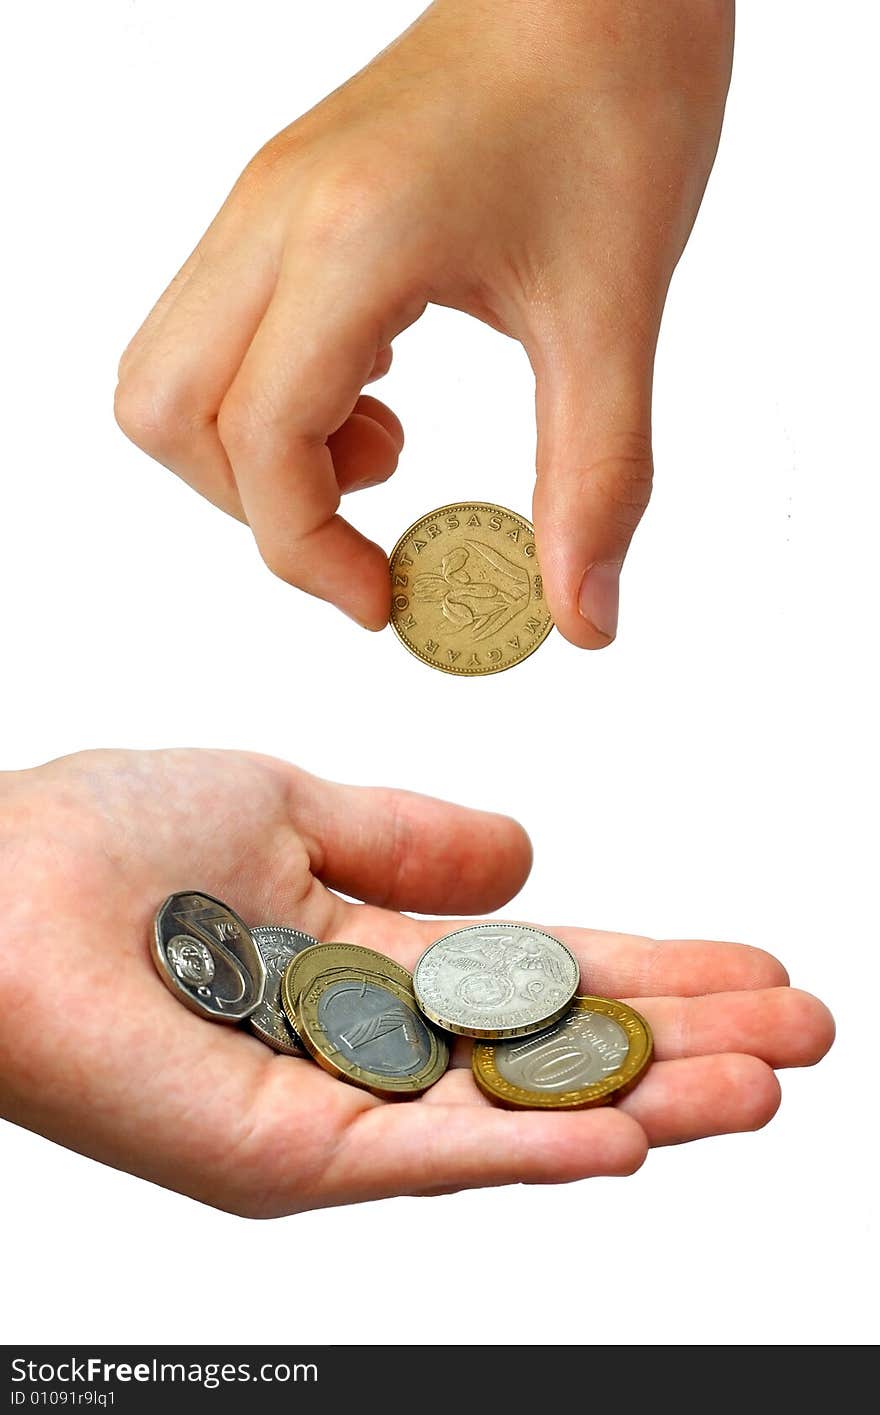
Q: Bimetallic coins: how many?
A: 2